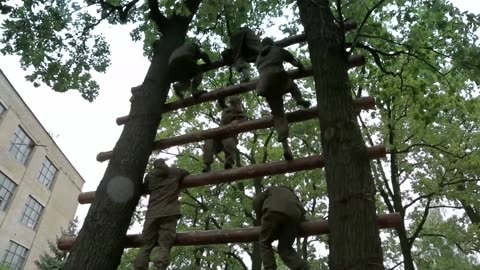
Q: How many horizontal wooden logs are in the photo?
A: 5